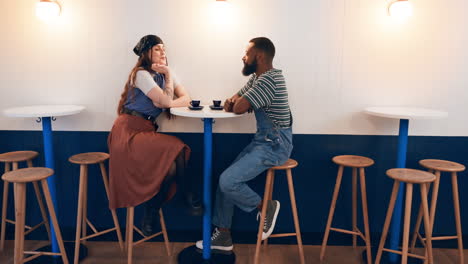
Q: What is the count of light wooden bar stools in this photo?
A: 8